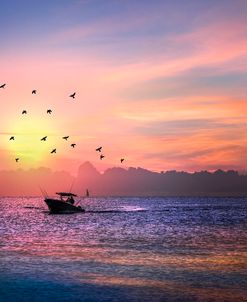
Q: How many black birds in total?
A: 14